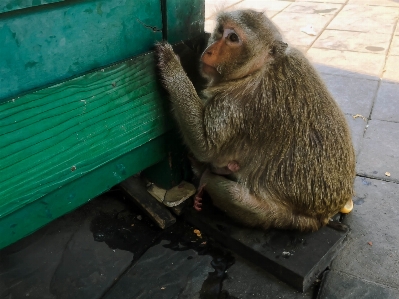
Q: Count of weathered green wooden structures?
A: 1